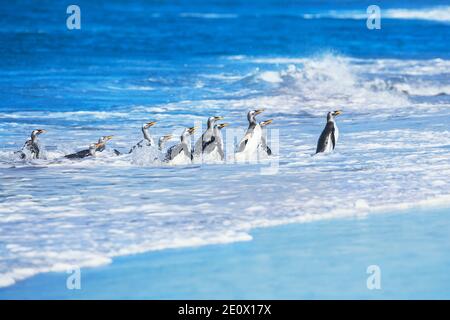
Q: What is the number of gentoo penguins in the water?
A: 11